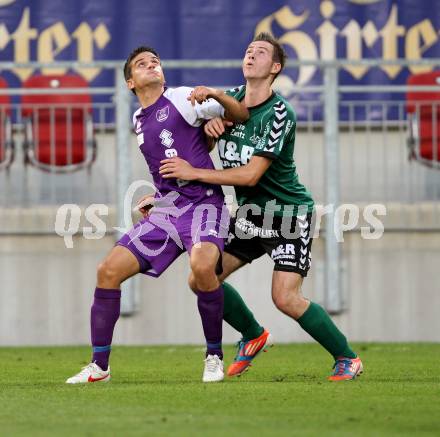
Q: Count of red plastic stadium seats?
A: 3